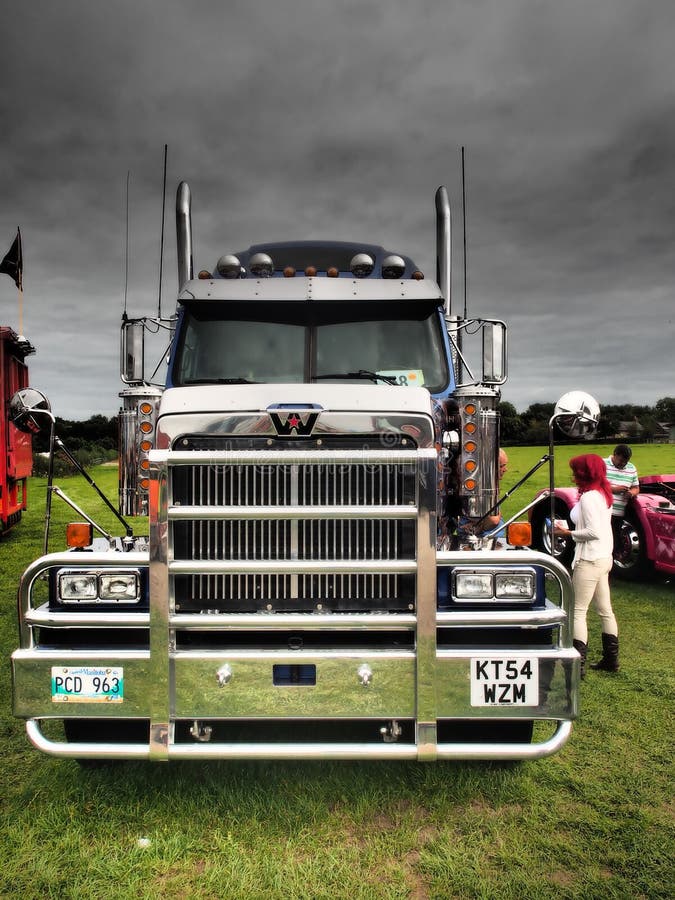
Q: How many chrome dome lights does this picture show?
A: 4